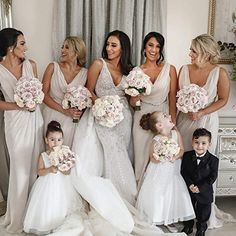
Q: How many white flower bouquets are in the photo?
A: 7